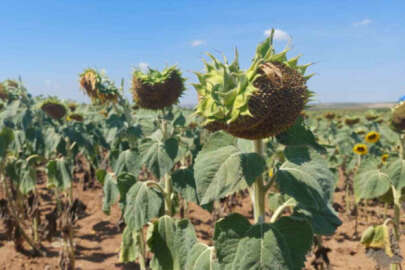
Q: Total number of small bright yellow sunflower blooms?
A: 3